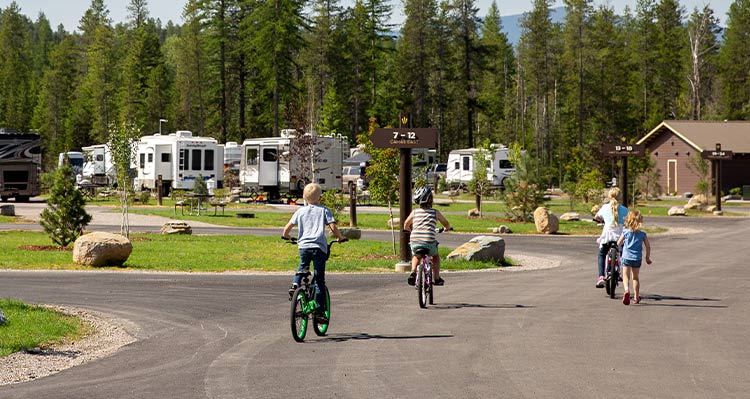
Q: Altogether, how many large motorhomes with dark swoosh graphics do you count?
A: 1